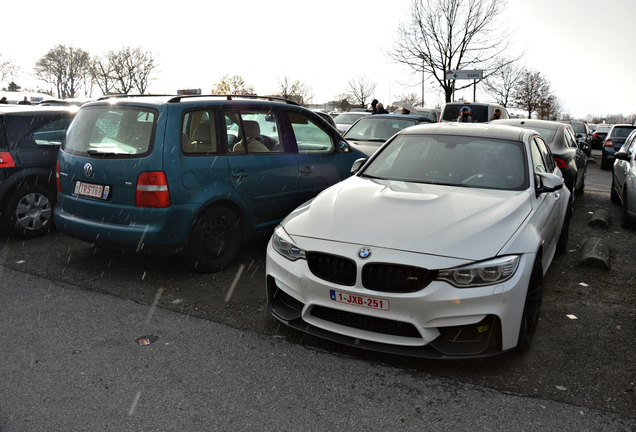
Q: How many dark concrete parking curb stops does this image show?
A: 2